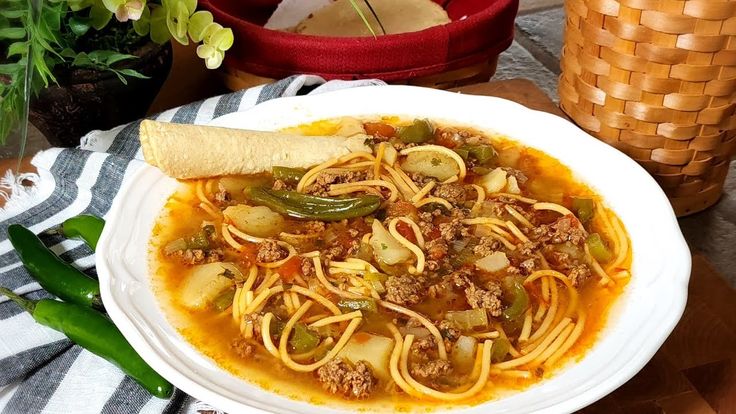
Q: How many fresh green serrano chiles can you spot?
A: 3